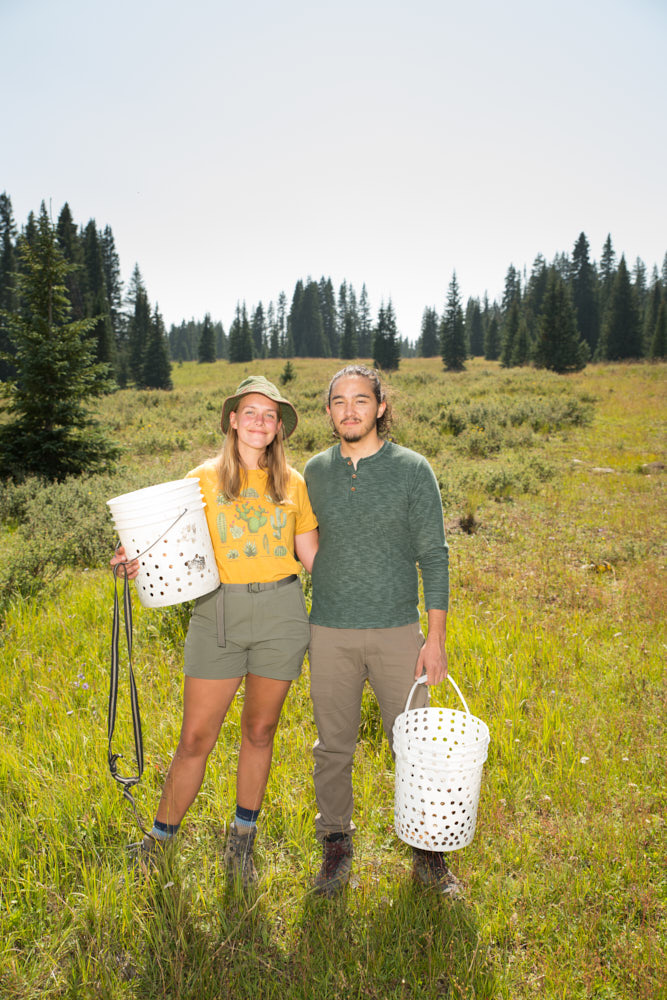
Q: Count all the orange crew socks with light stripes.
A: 0